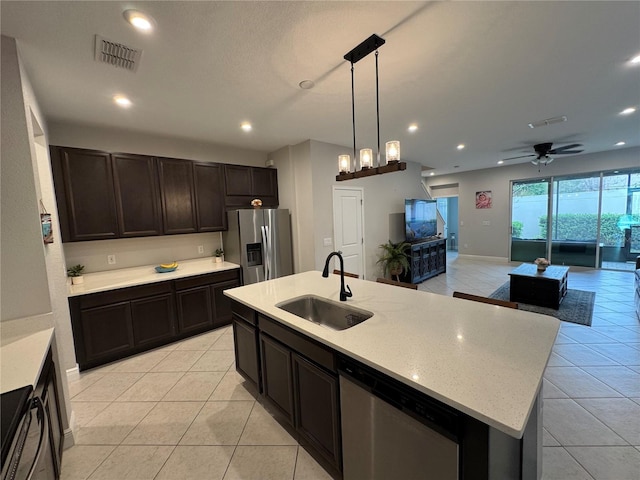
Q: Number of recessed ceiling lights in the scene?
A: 10